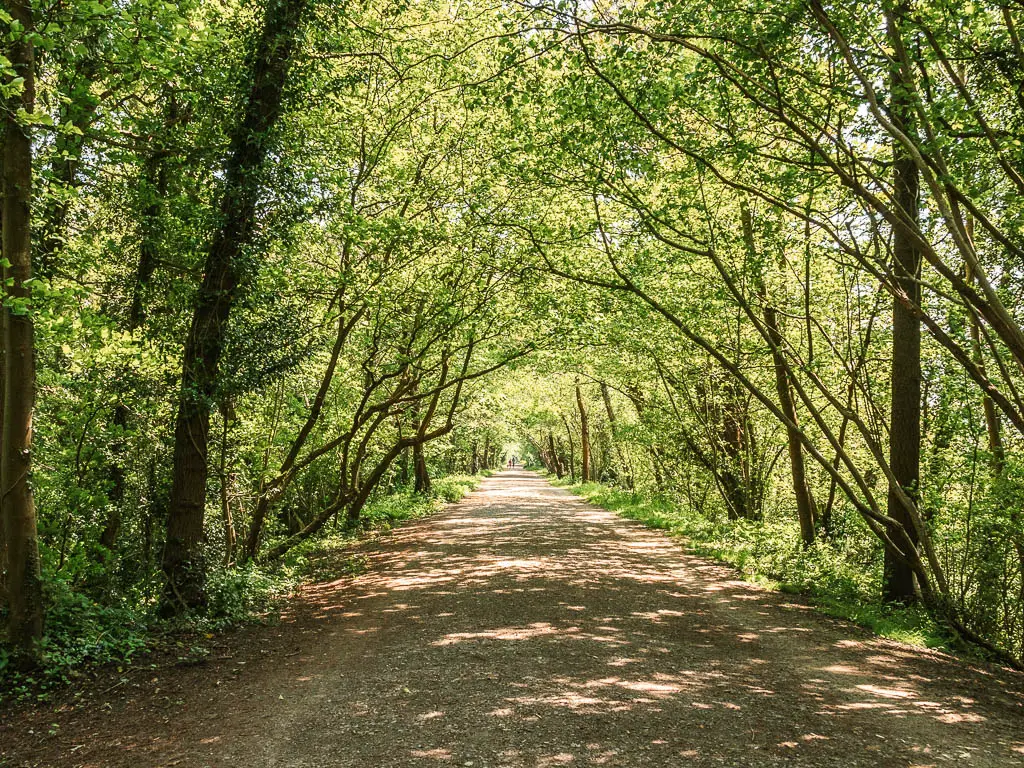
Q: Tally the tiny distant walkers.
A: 2